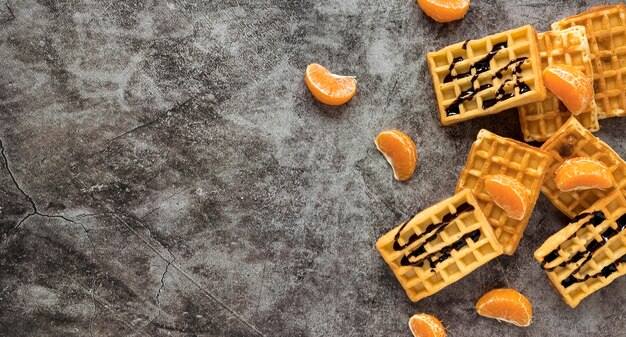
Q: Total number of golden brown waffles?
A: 7